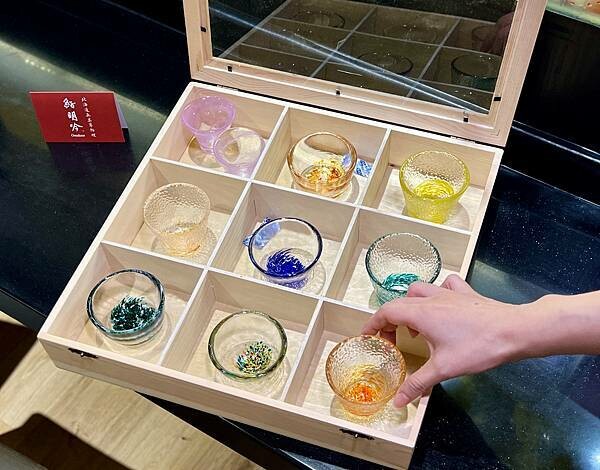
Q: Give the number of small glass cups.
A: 10